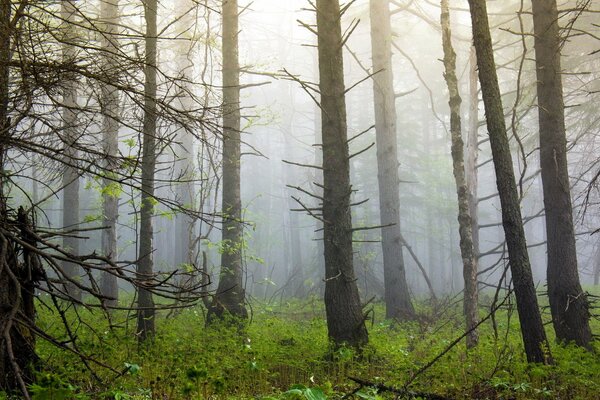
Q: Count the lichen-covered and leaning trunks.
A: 2